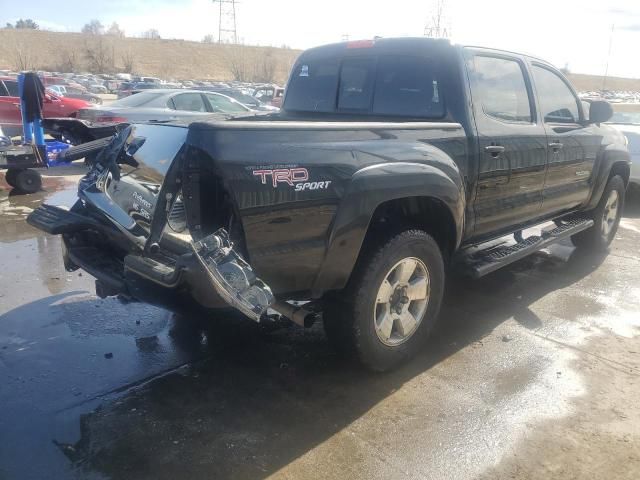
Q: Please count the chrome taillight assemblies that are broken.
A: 1